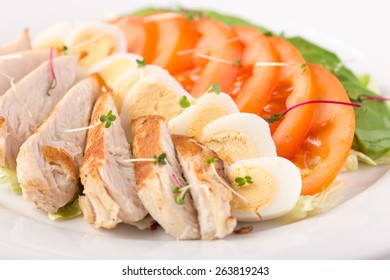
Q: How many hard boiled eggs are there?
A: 8